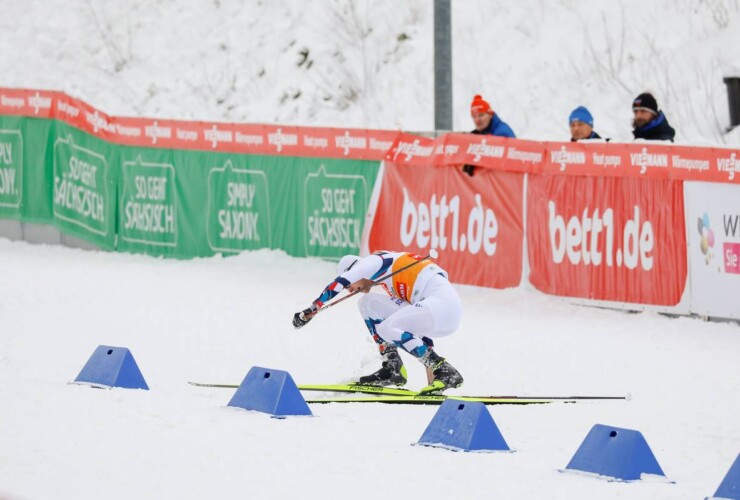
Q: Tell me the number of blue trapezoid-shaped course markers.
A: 5